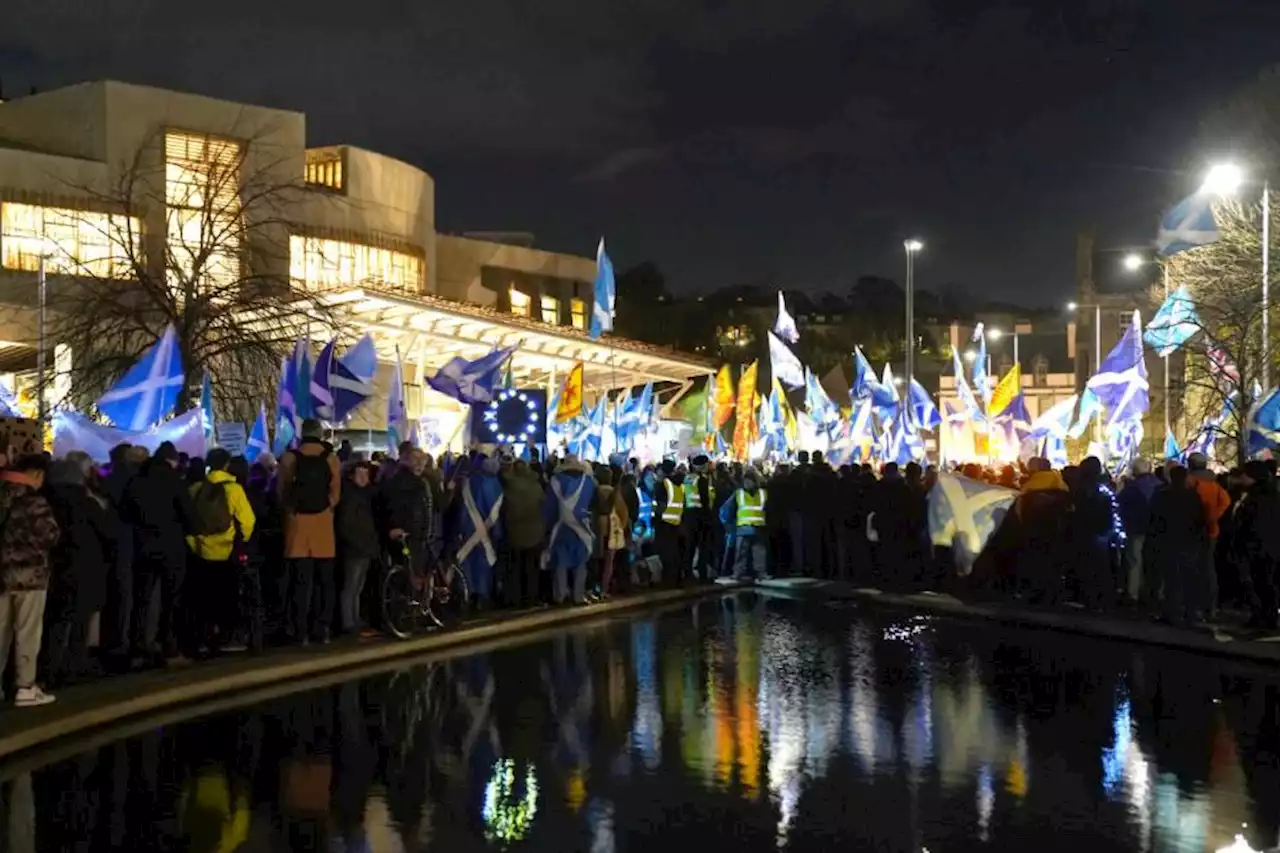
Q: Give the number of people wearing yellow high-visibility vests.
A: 3